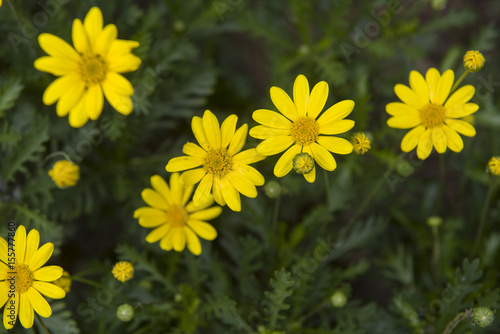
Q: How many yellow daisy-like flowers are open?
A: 6